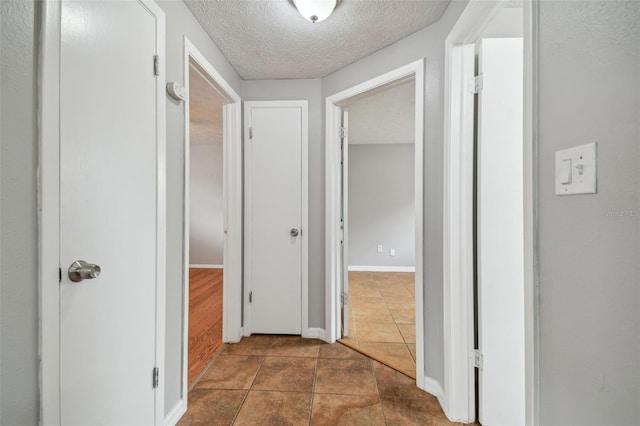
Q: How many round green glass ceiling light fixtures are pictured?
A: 0